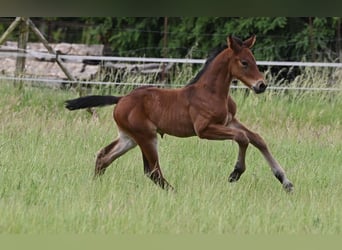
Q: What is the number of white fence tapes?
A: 2